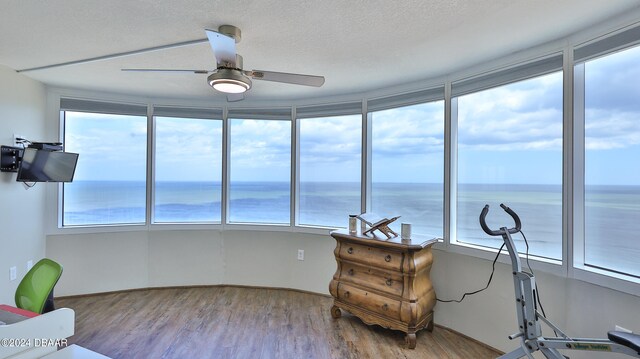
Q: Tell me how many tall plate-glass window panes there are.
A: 7